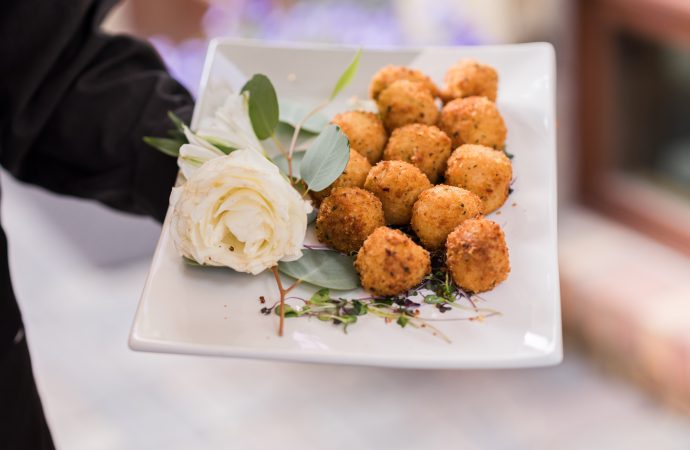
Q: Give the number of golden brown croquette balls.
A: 13